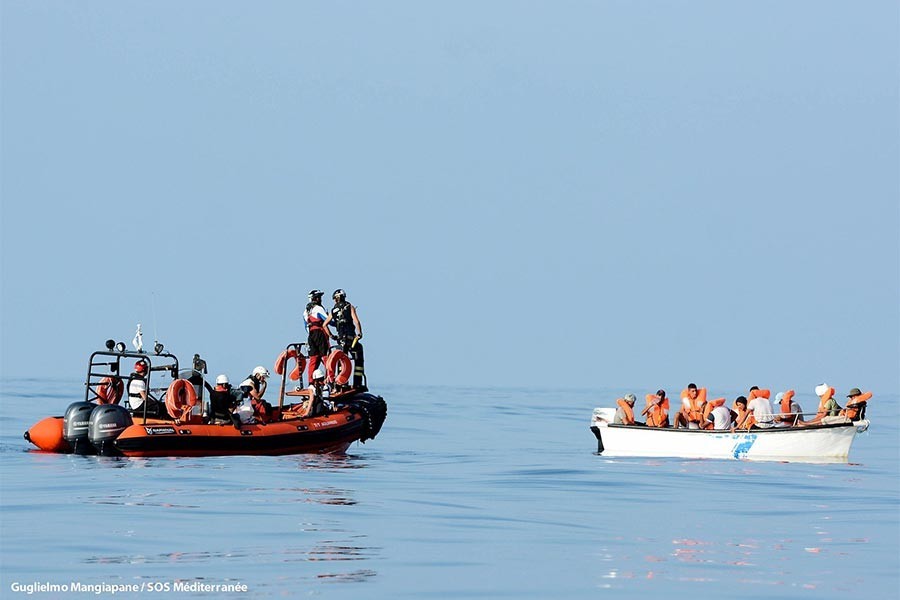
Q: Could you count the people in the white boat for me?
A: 9